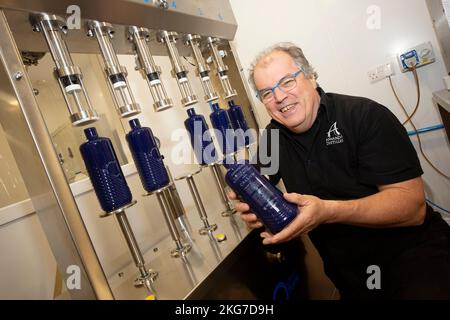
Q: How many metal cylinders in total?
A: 6